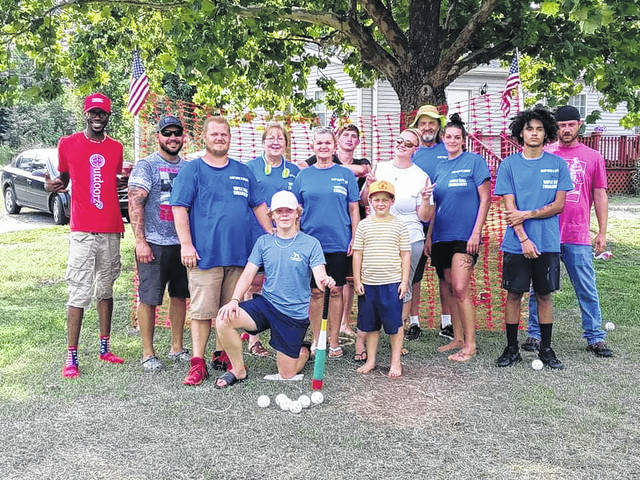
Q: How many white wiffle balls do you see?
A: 8